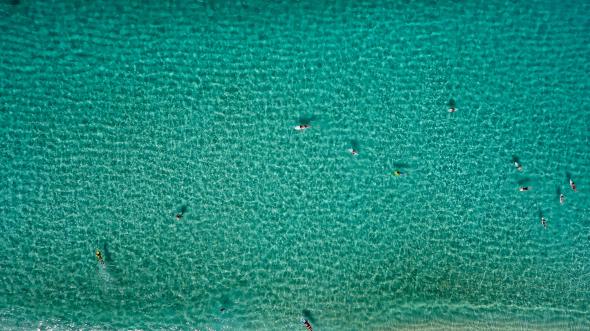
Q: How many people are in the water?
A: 13